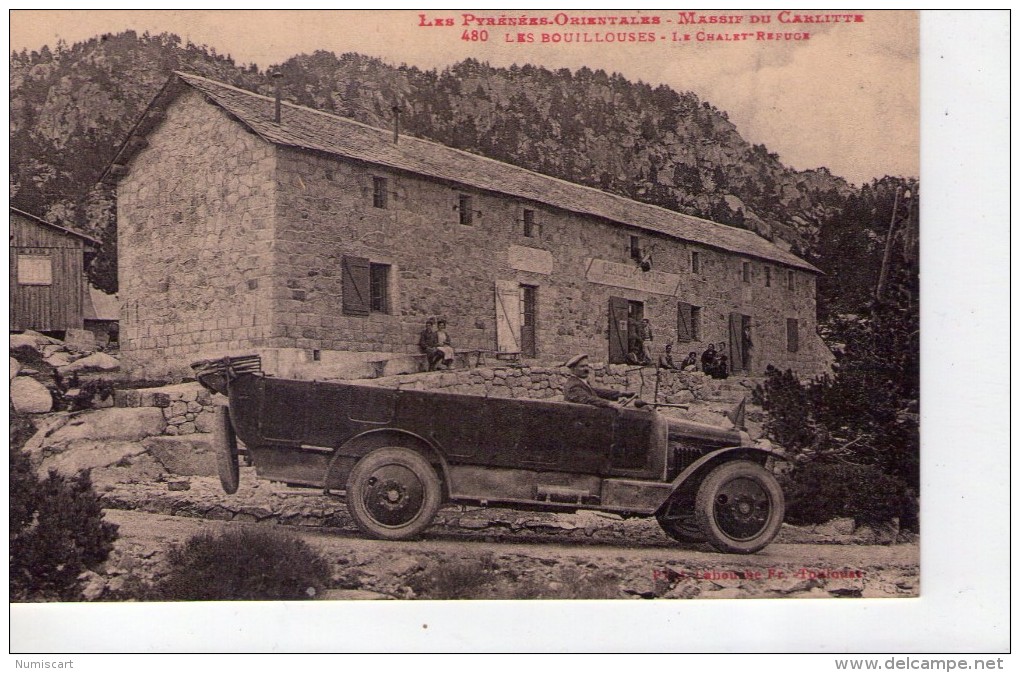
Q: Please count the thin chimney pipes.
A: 2